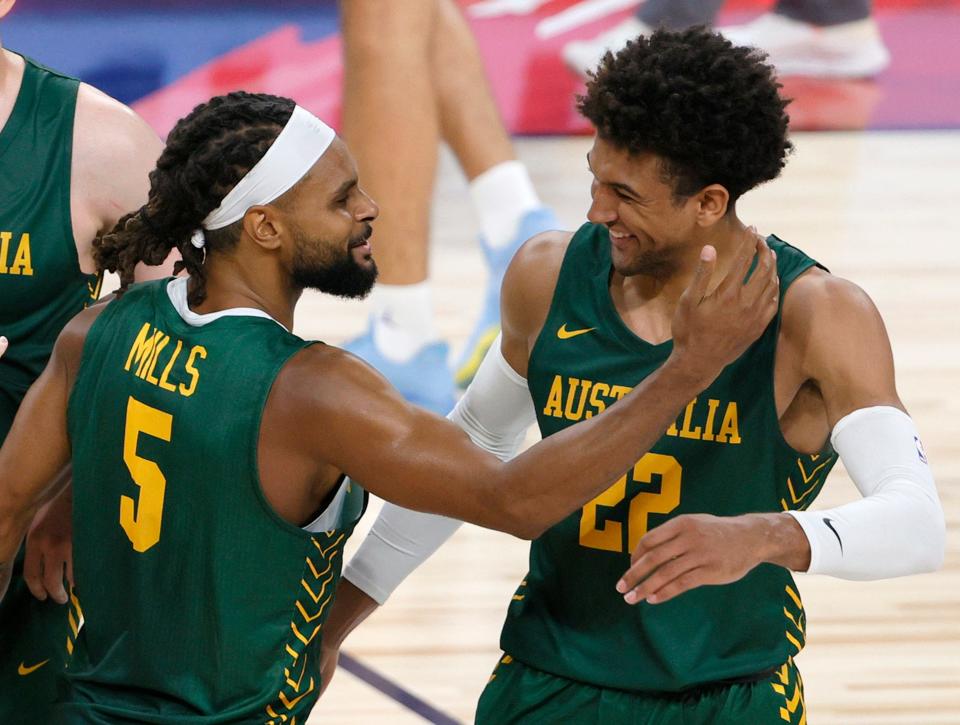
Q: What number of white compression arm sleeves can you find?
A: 2